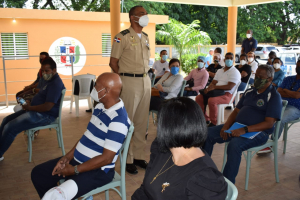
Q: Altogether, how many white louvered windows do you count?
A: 2